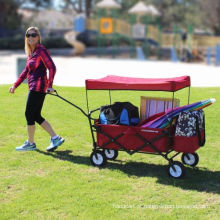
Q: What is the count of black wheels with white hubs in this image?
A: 4